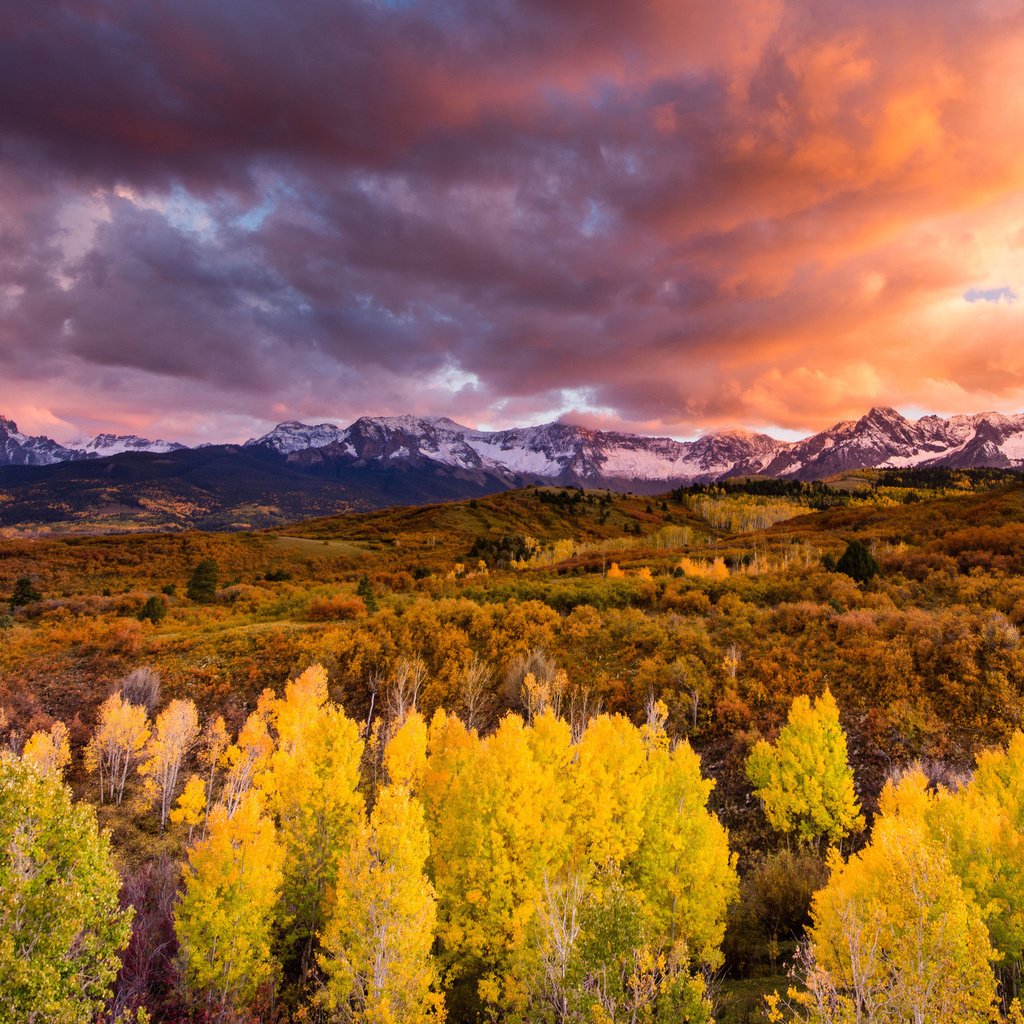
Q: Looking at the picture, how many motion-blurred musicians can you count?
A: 0